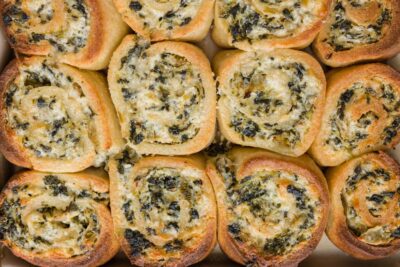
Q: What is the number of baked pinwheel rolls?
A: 12